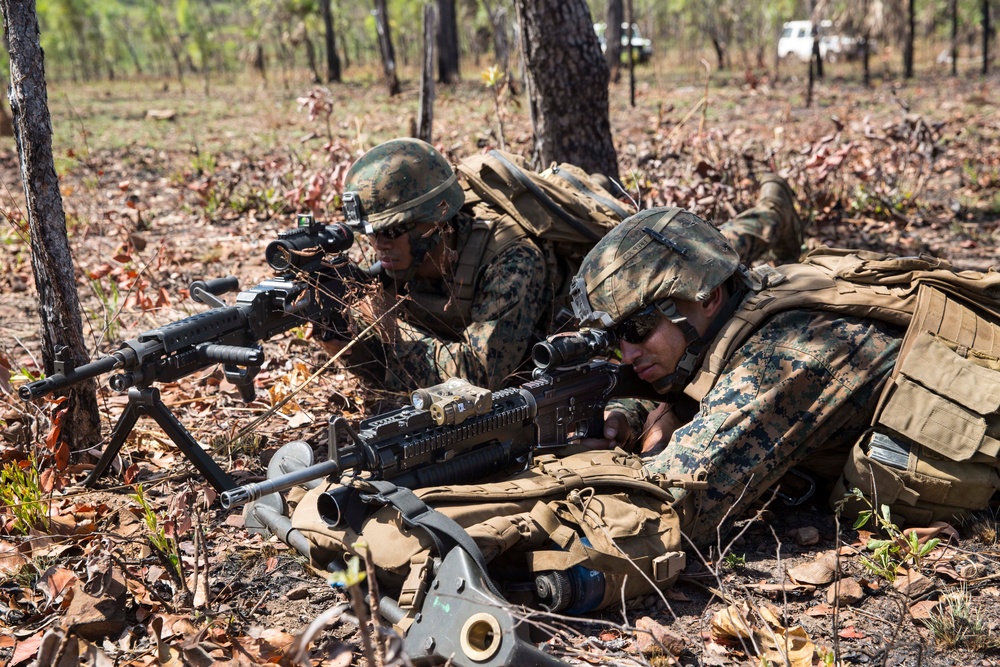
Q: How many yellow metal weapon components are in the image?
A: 1